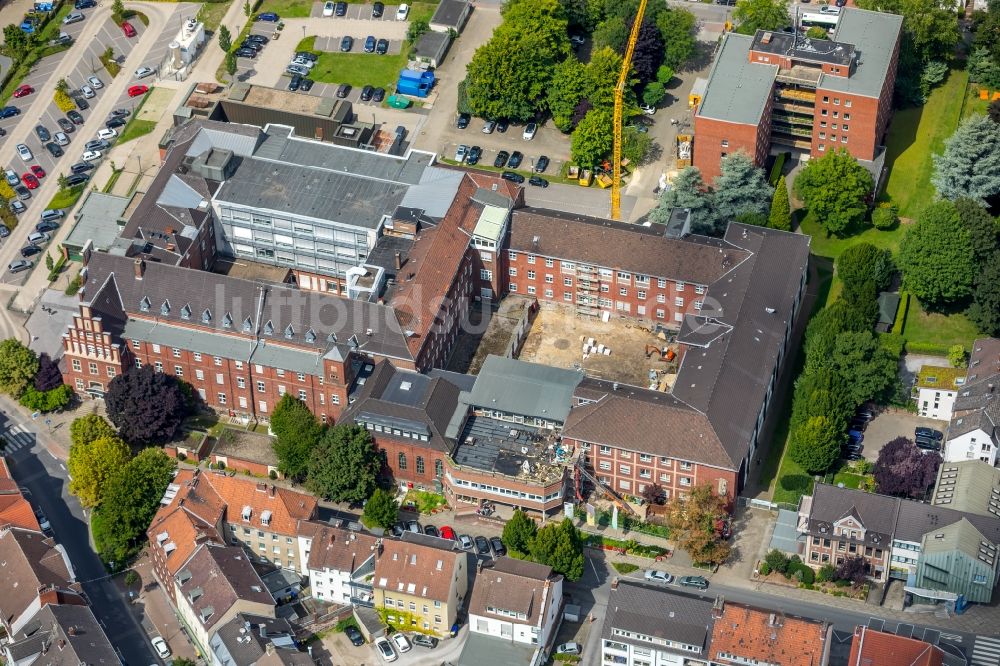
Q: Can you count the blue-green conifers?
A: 3